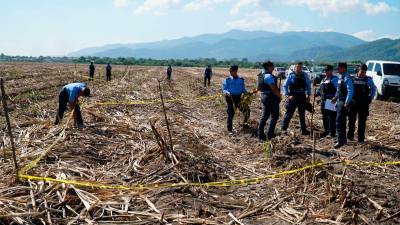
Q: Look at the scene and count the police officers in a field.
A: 11